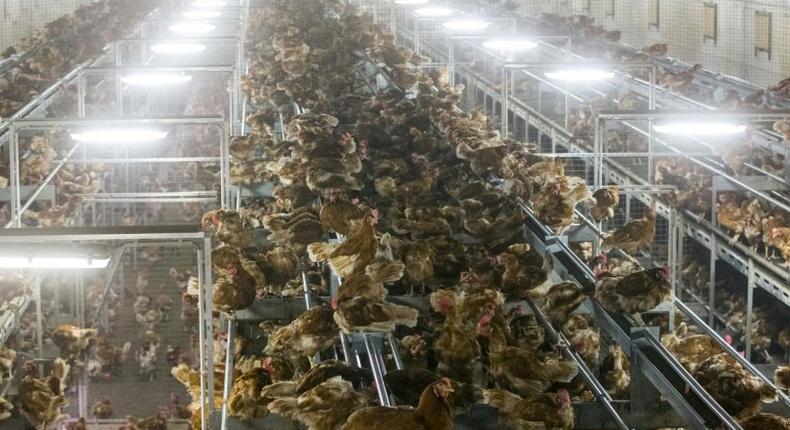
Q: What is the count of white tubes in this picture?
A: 13